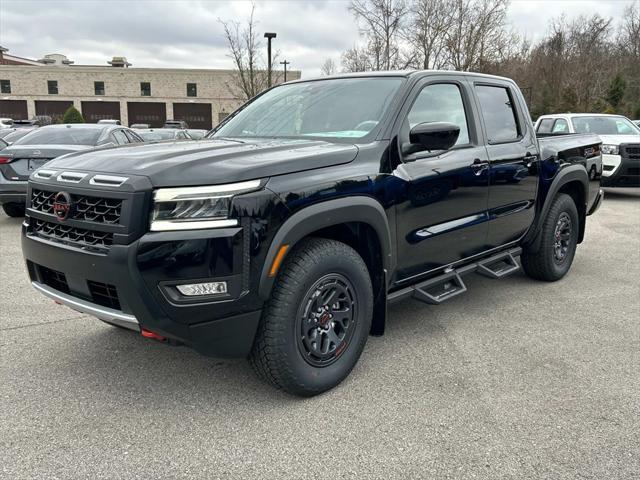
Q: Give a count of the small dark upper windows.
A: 5